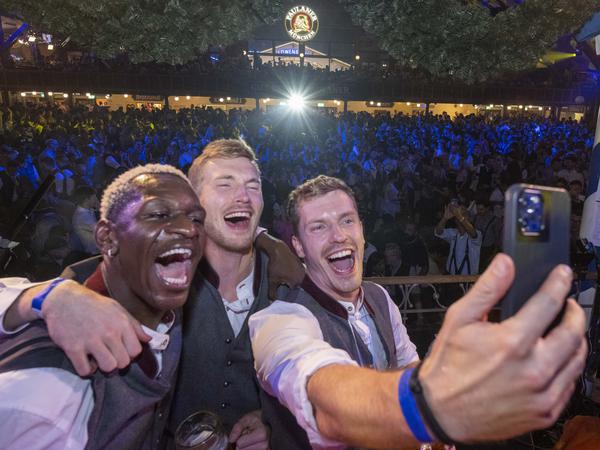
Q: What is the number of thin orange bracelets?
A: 0